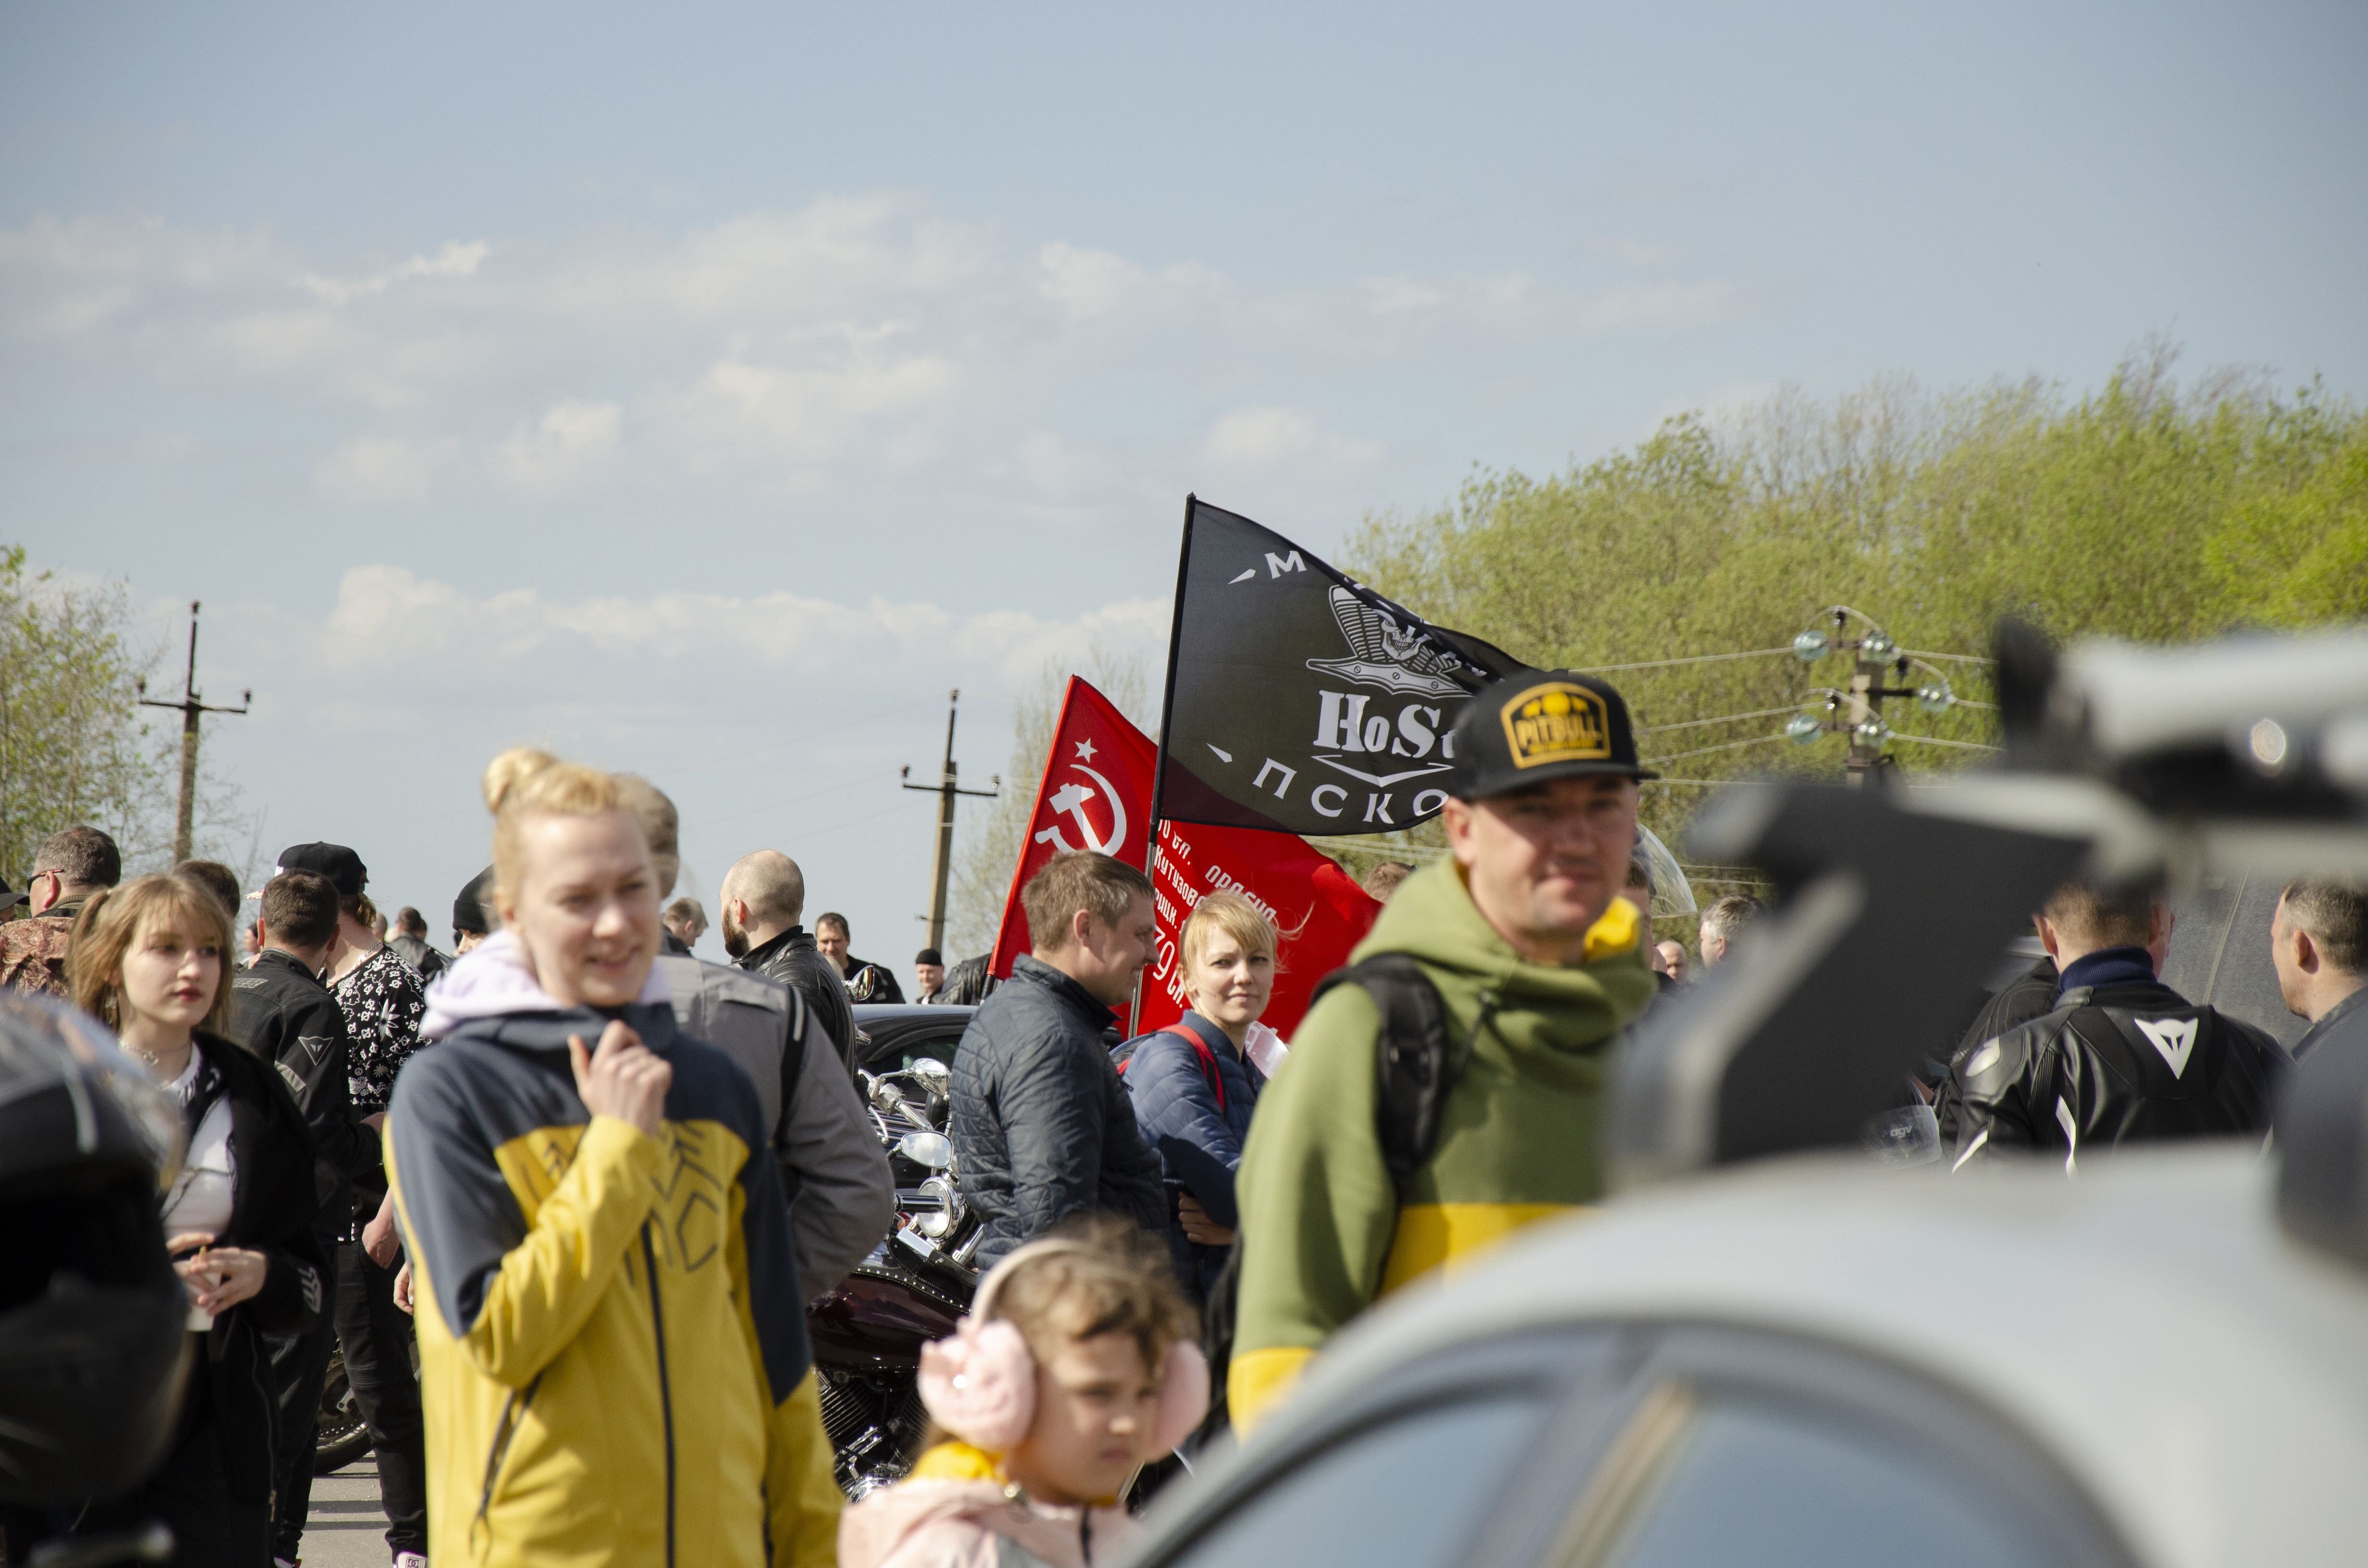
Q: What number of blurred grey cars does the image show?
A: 1